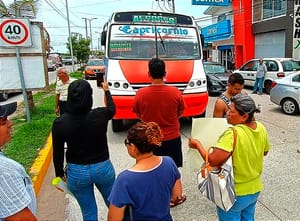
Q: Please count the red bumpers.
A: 1